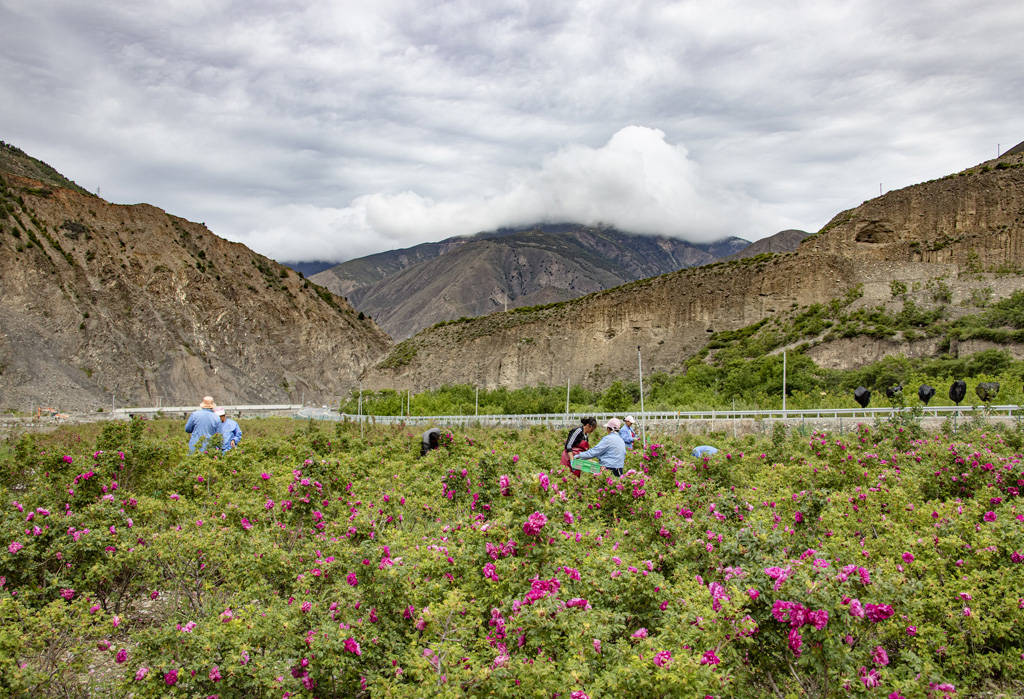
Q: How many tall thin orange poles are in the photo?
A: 0